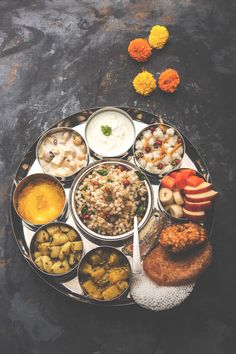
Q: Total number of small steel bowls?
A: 7